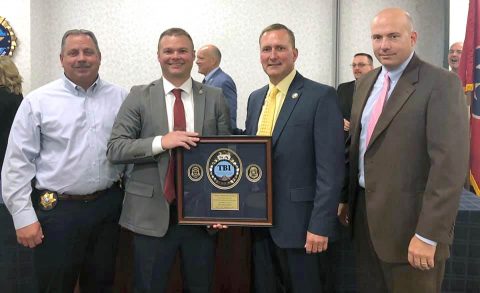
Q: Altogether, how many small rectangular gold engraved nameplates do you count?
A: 1